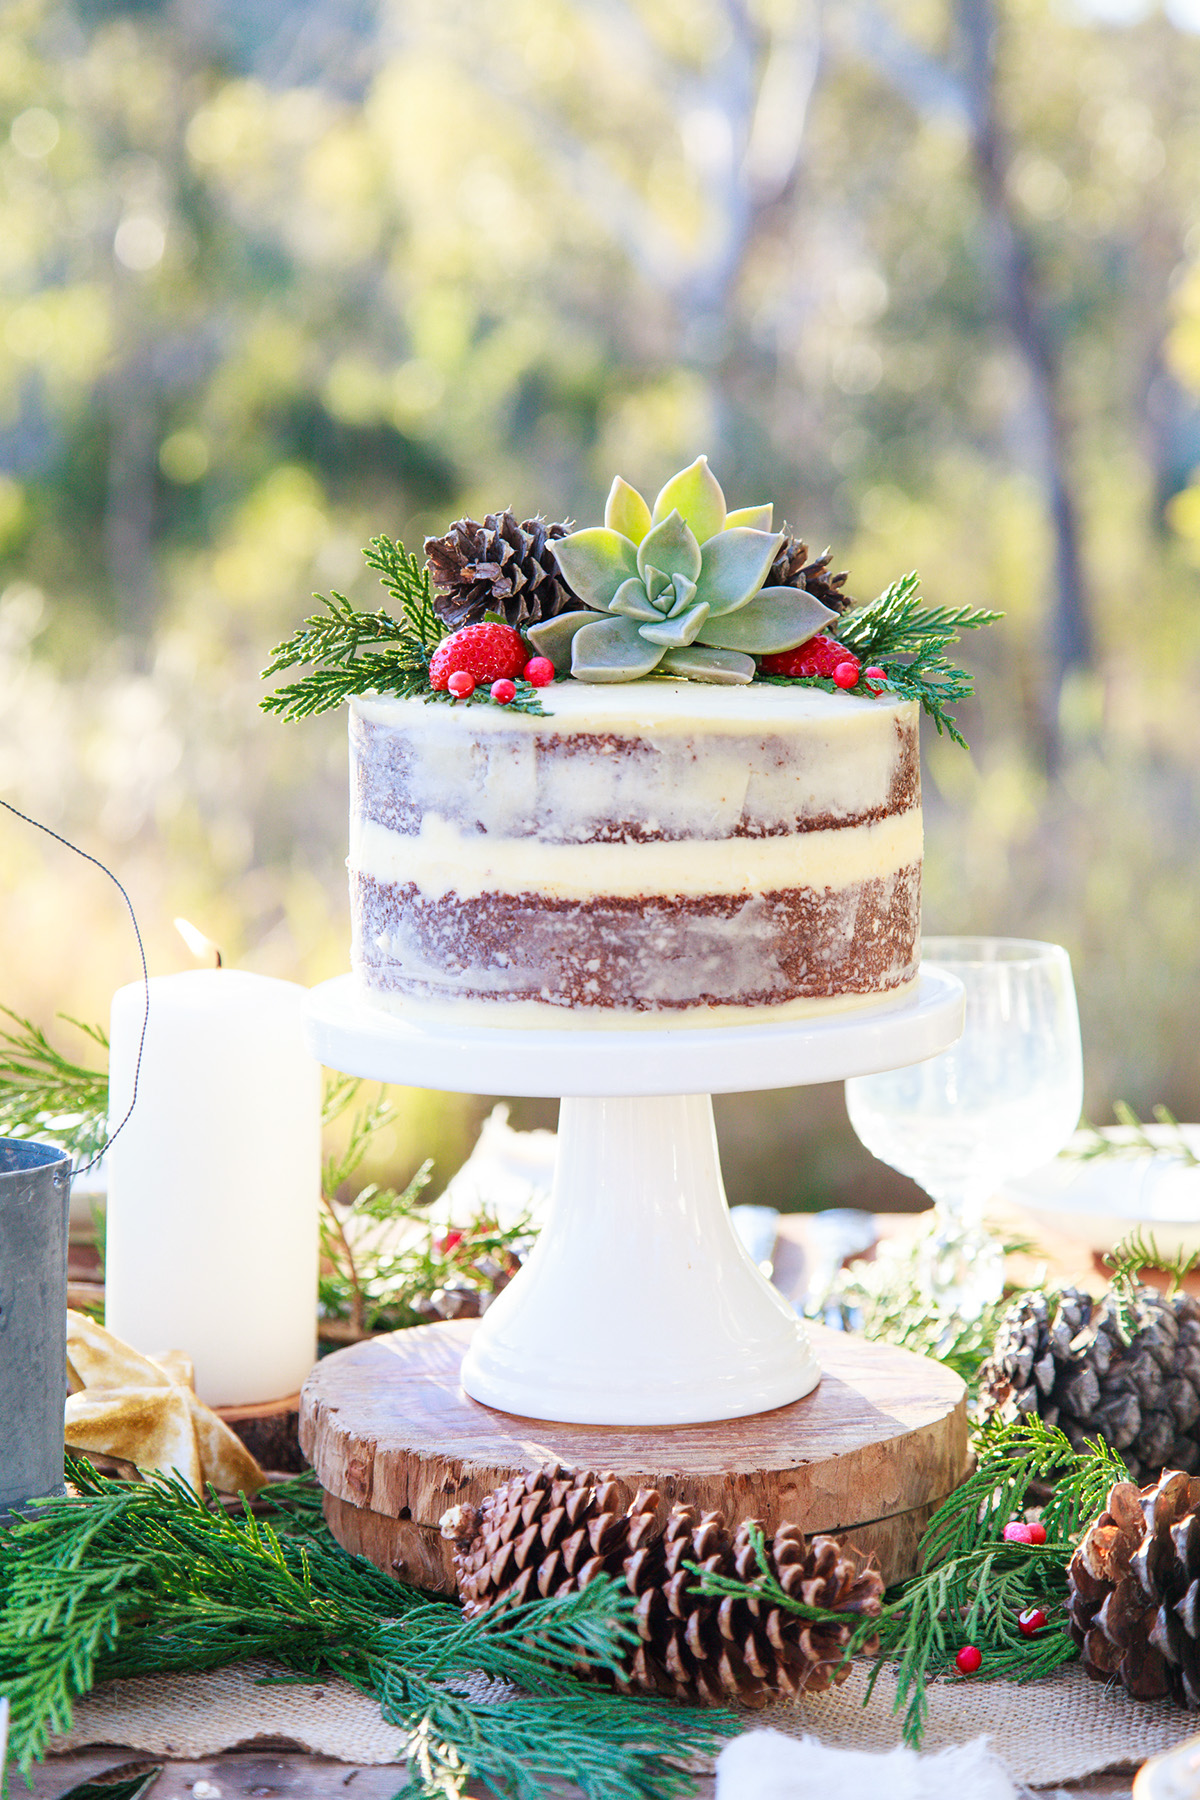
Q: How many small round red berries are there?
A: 9